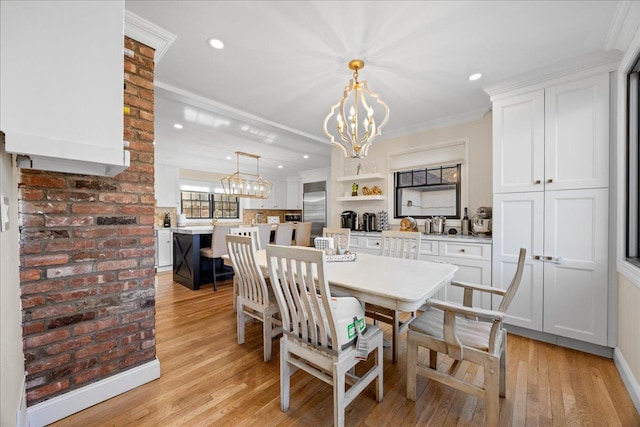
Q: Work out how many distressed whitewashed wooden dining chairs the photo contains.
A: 6